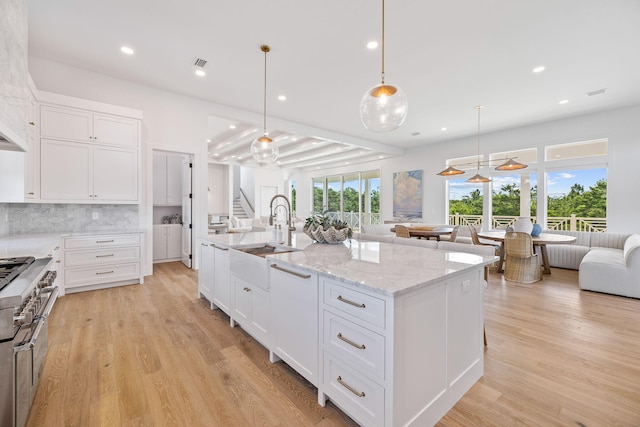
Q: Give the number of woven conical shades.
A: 3